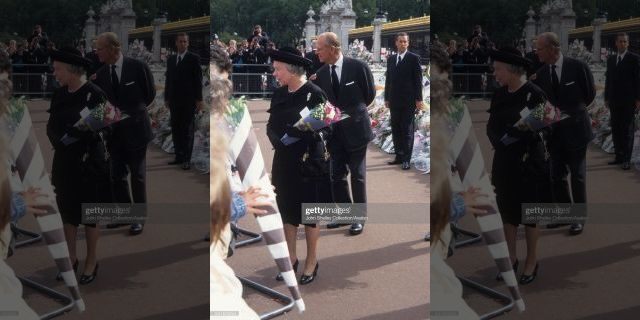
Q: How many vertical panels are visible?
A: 3